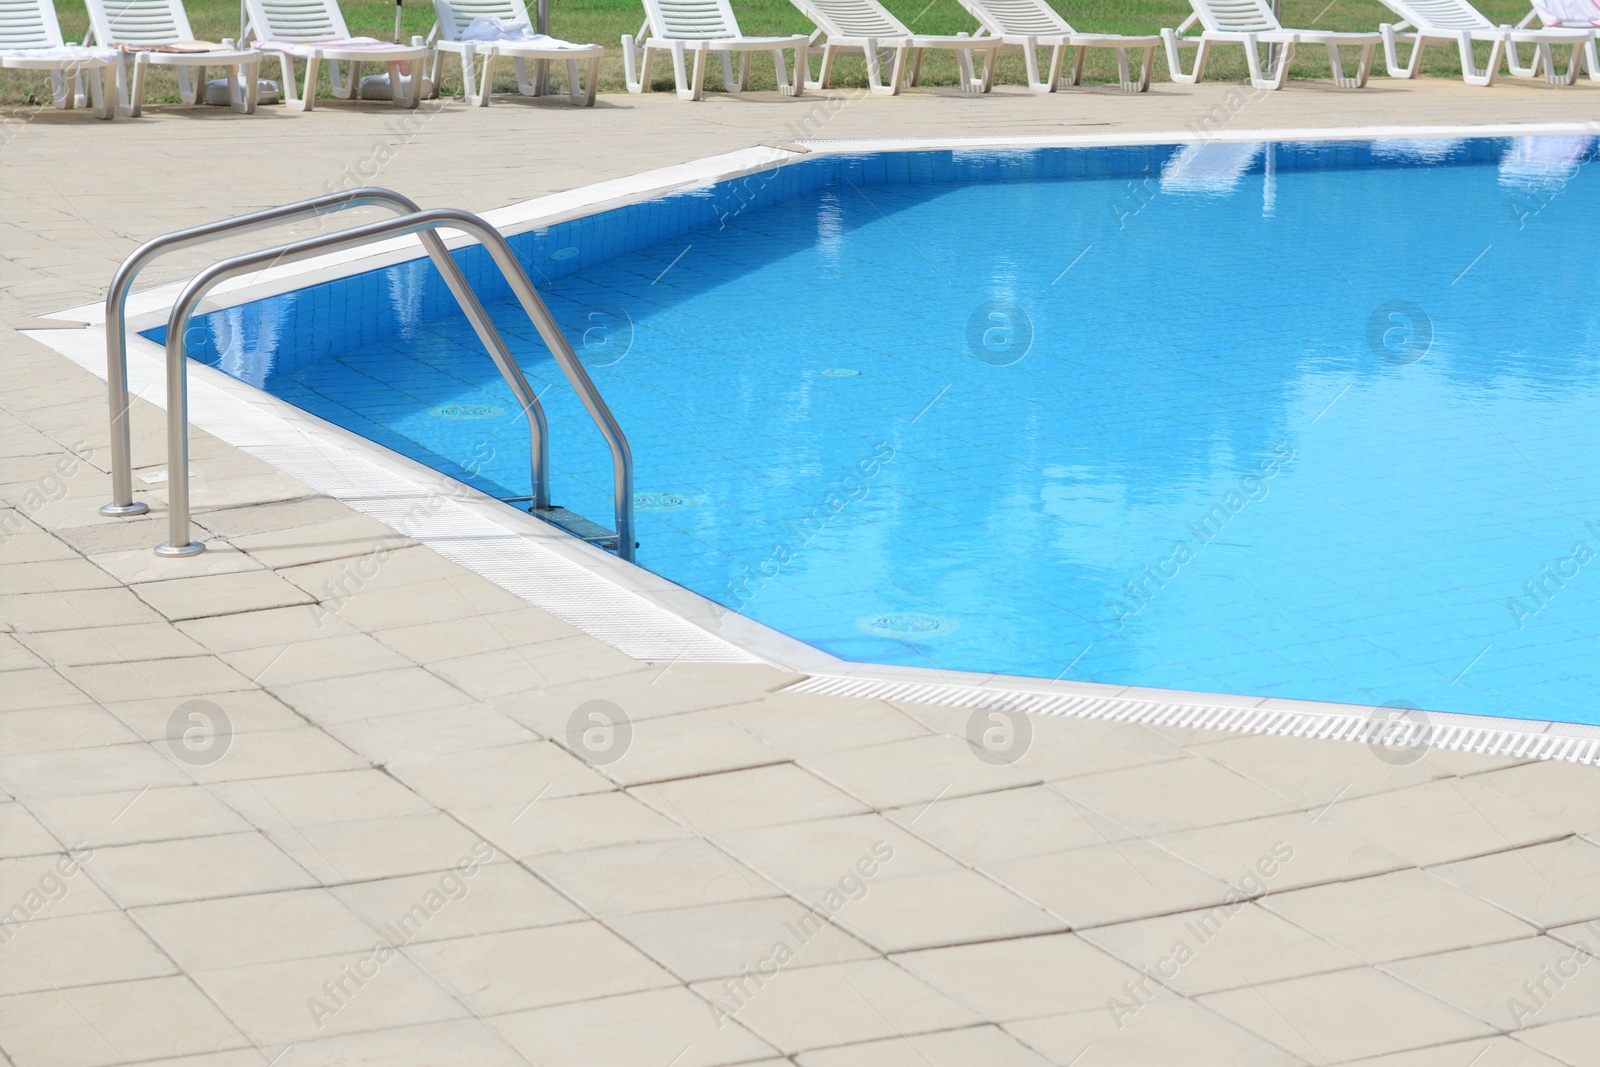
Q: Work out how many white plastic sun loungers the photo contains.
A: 10